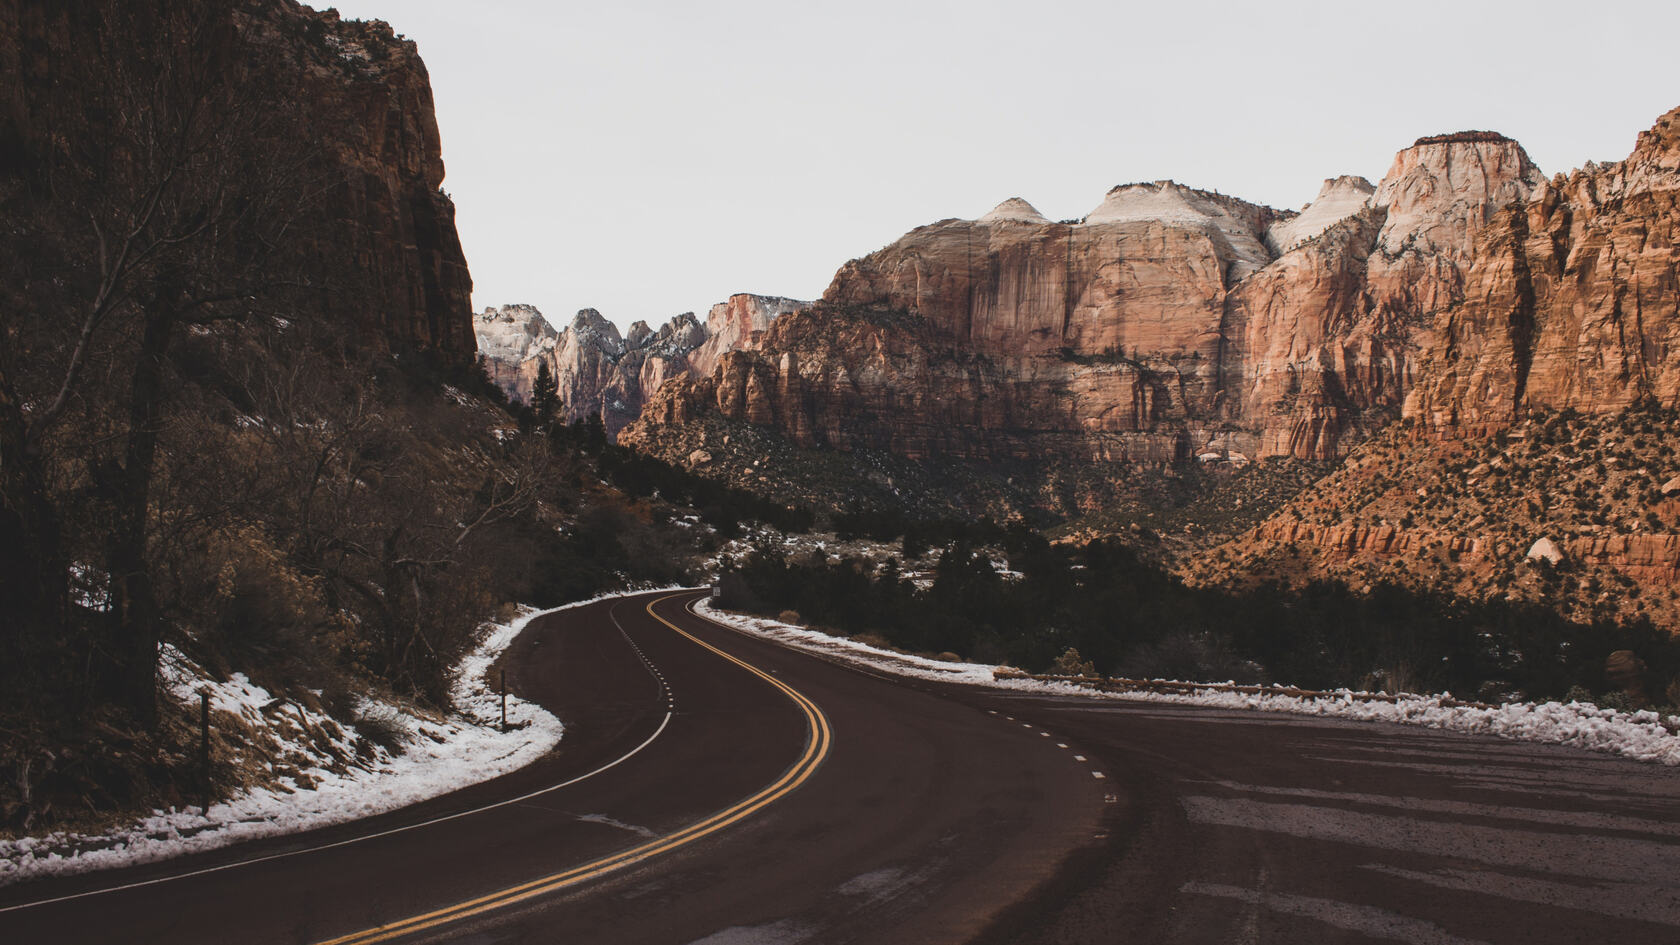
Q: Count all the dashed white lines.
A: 2